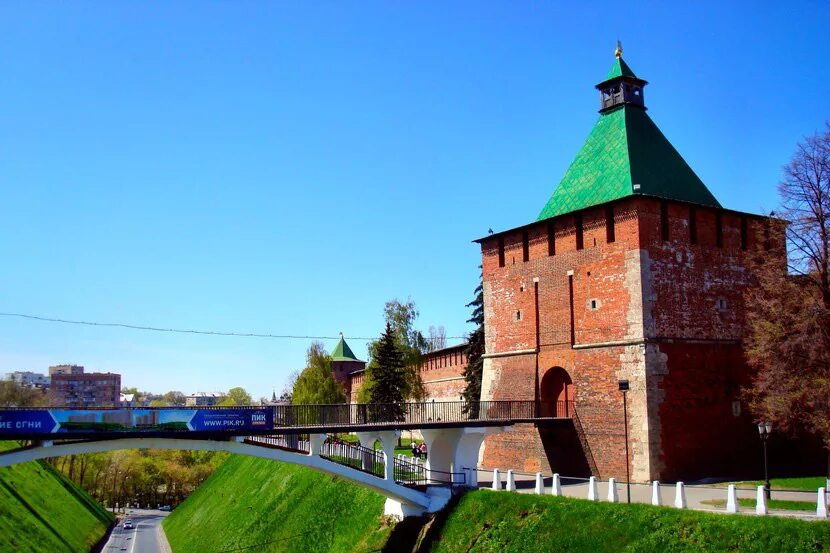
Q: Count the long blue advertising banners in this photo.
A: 1